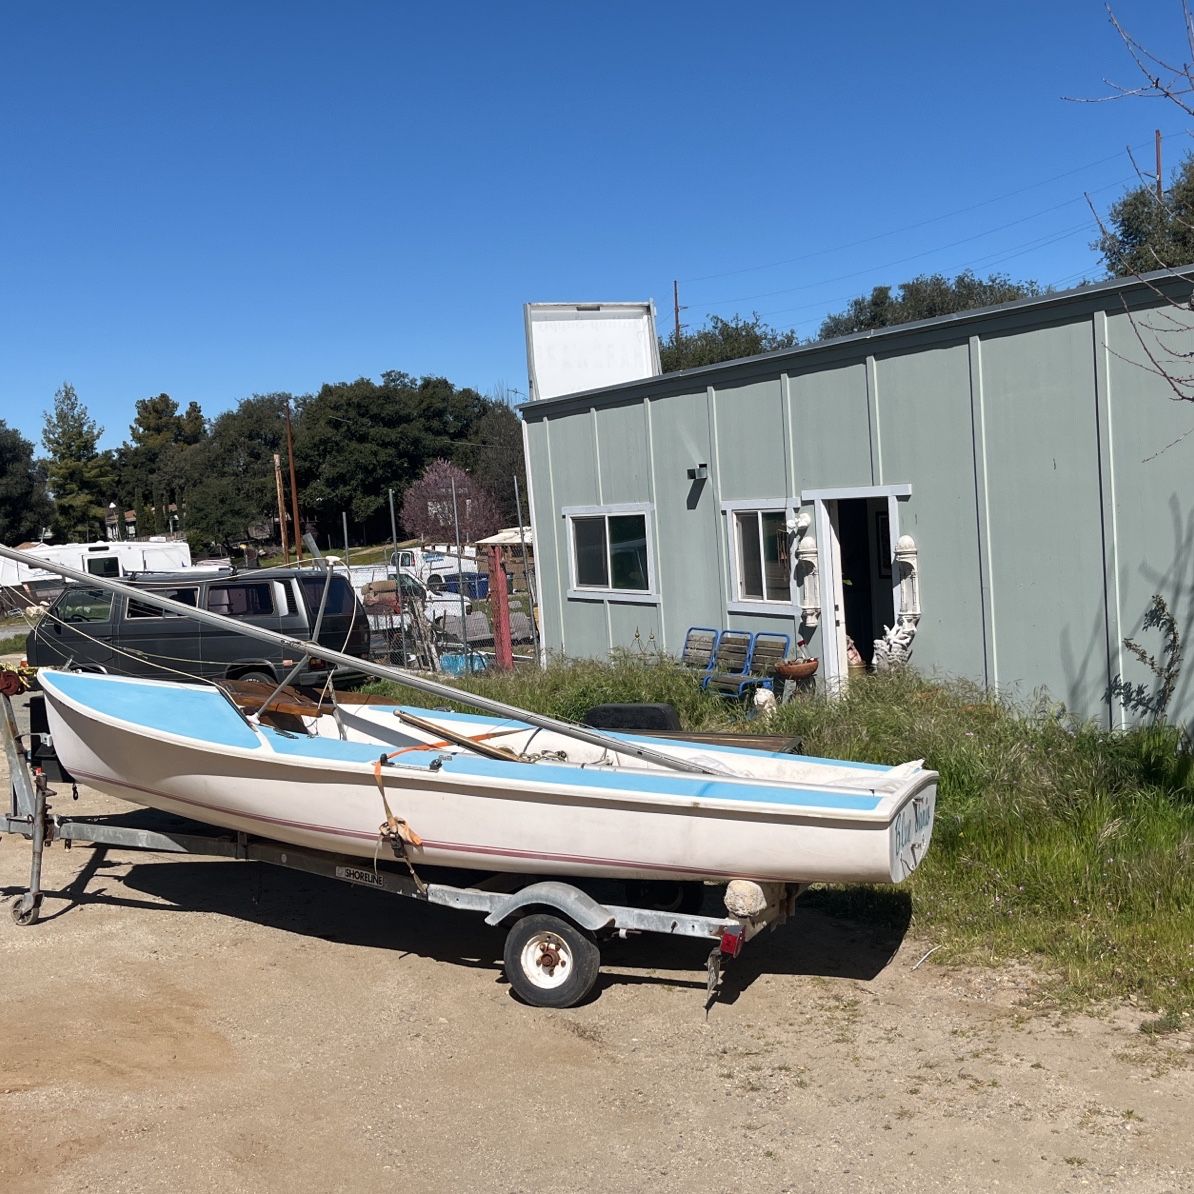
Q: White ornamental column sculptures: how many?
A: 2